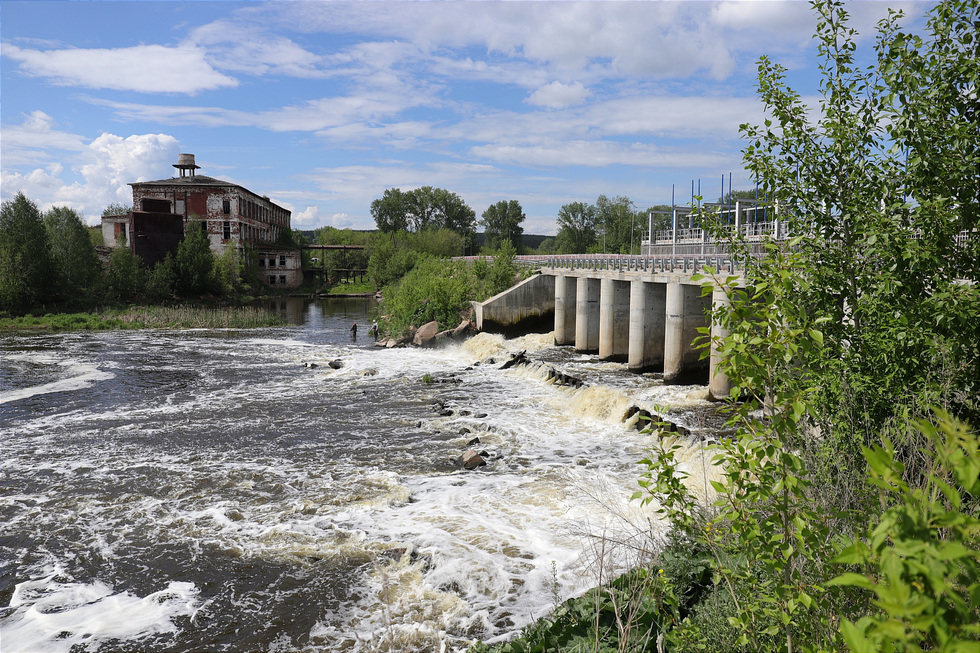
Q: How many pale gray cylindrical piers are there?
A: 6